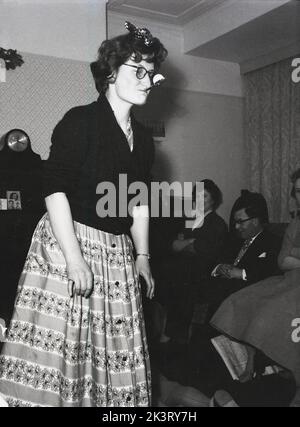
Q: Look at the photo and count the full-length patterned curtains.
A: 1